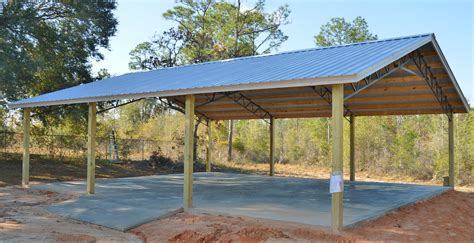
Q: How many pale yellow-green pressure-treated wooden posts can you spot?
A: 8